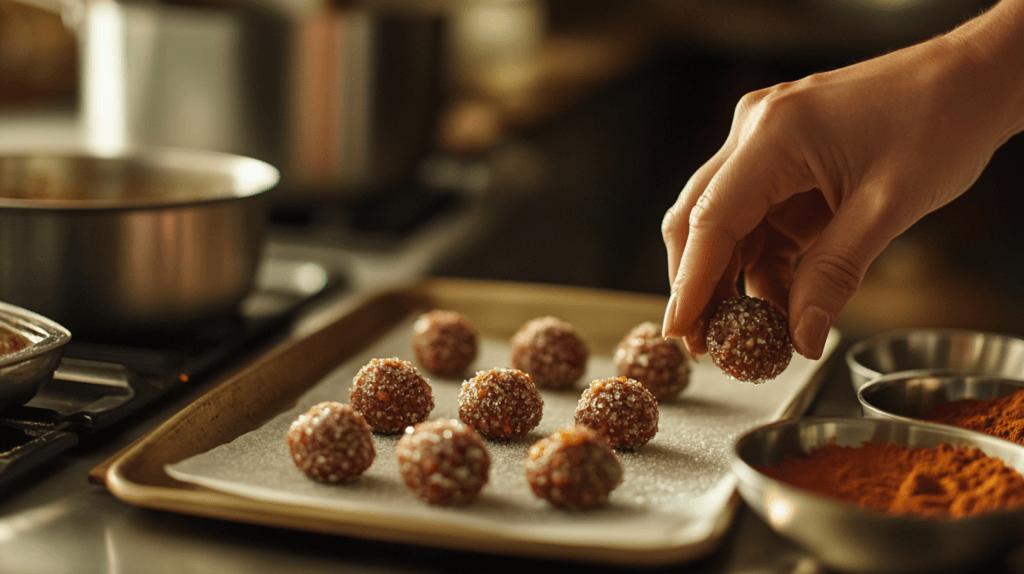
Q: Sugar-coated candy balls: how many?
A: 10